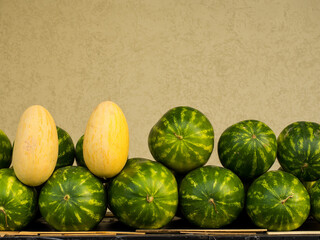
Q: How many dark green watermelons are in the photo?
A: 12